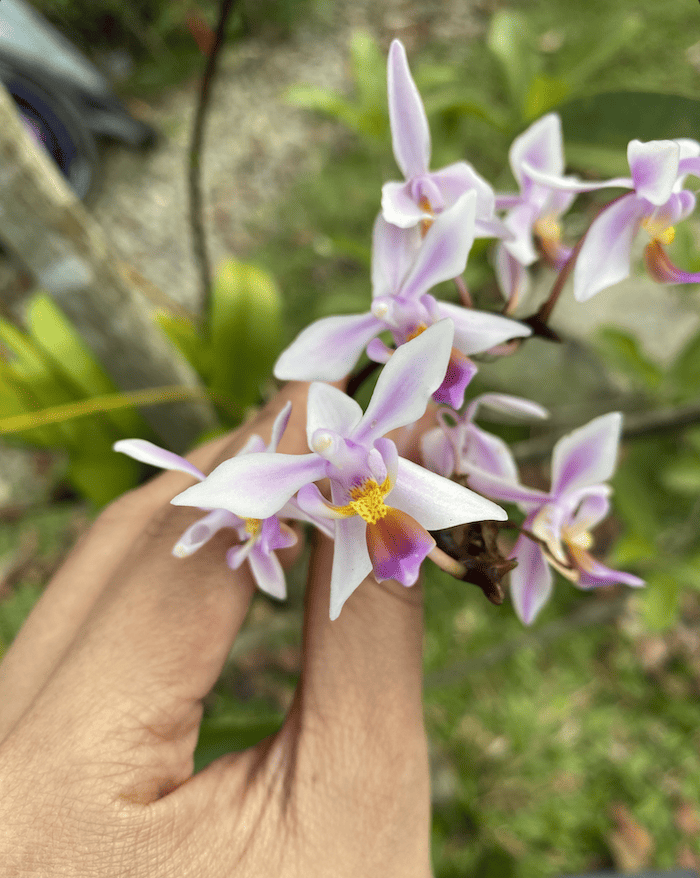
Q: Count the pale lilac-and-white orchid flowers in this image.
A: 8